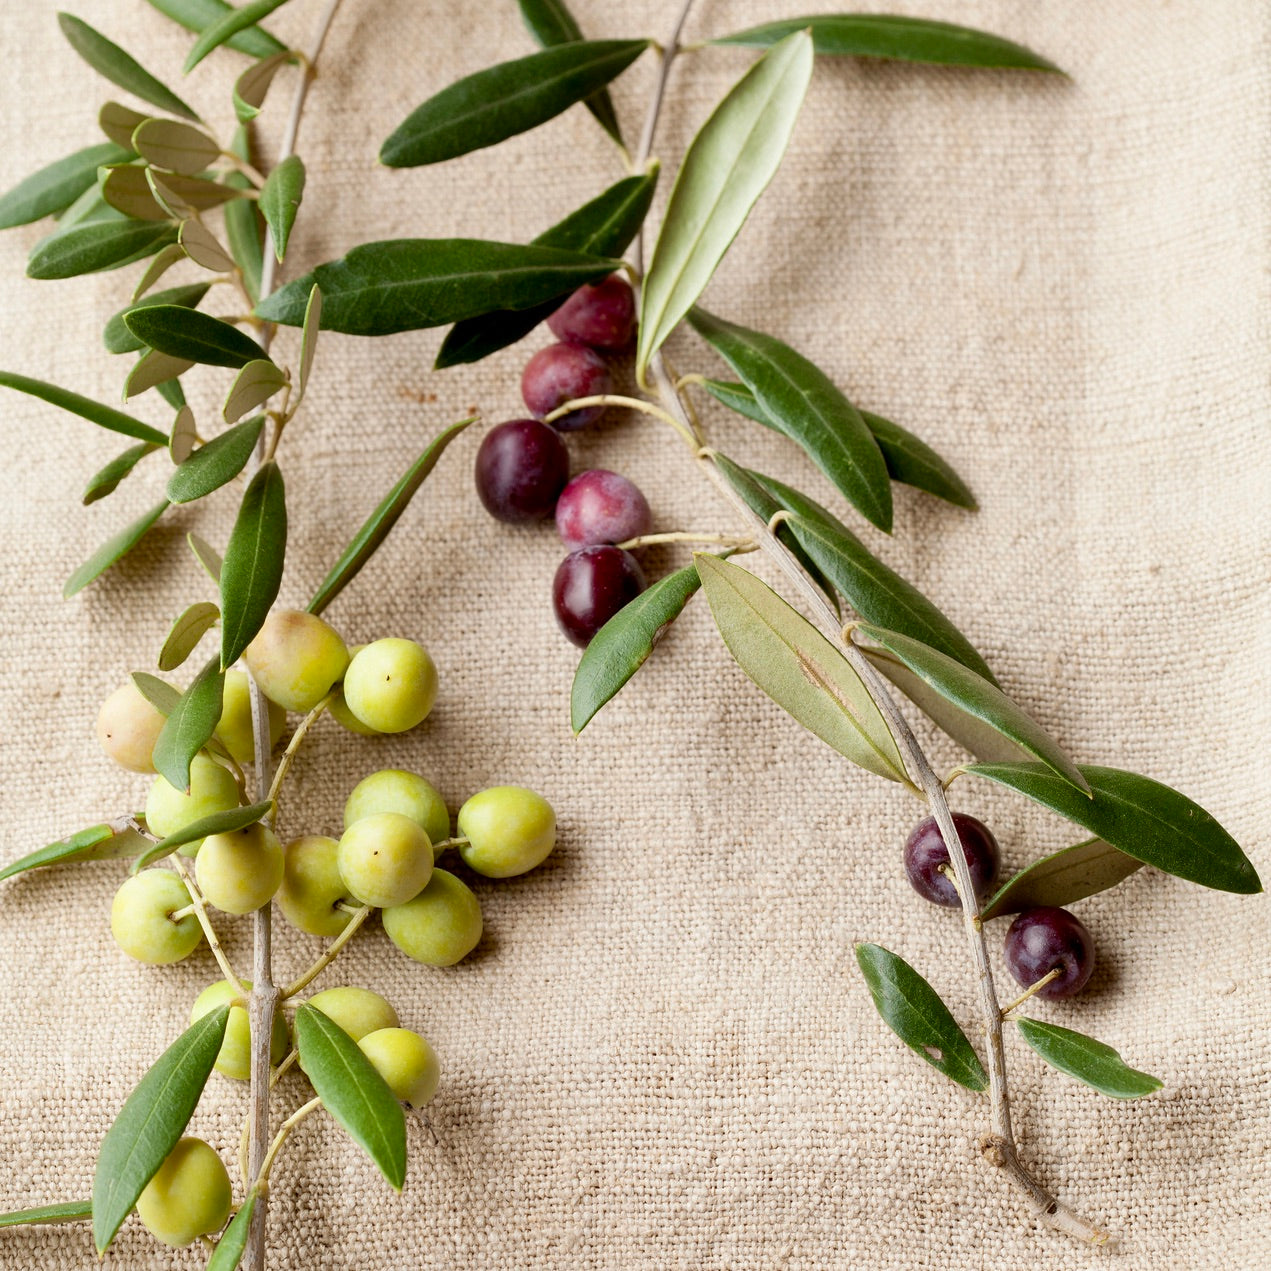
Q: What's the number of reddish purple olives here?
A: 7